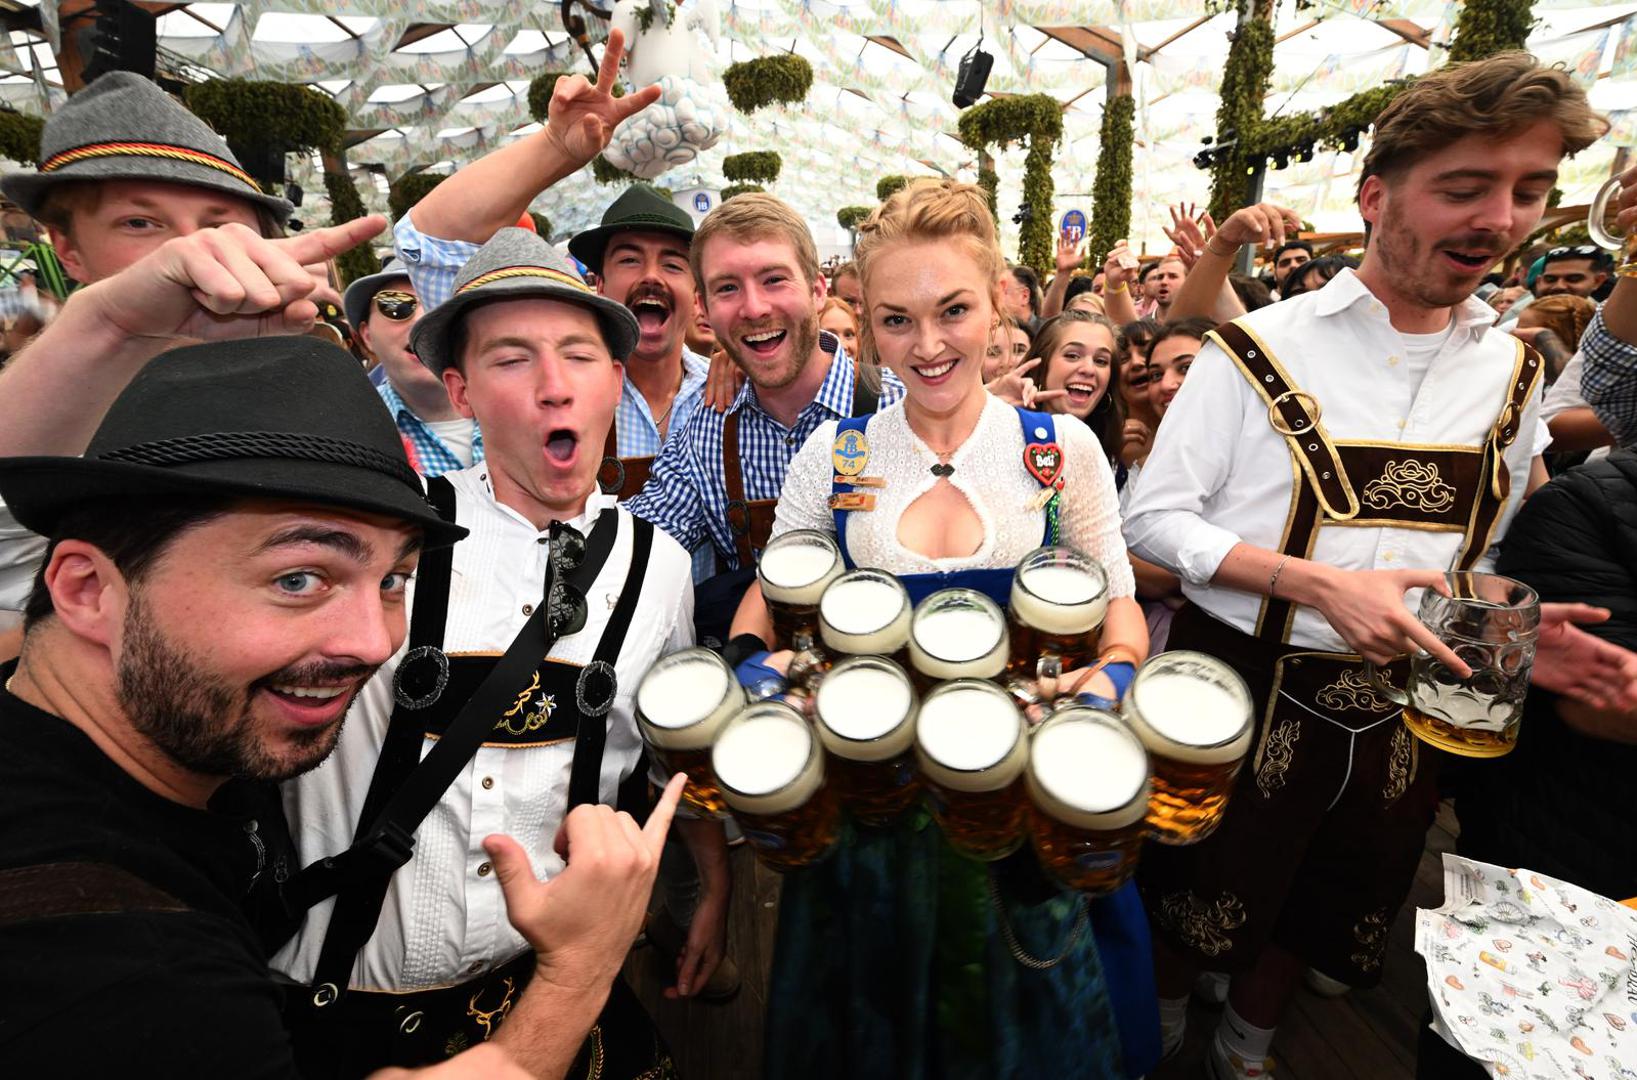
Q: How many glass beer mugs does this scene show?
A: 12